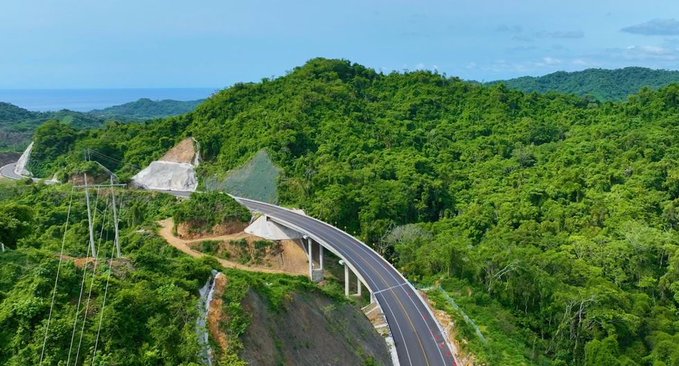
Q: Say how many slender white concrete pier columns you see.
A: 4